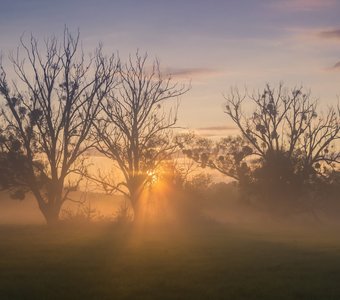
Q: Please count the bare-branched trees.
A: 3